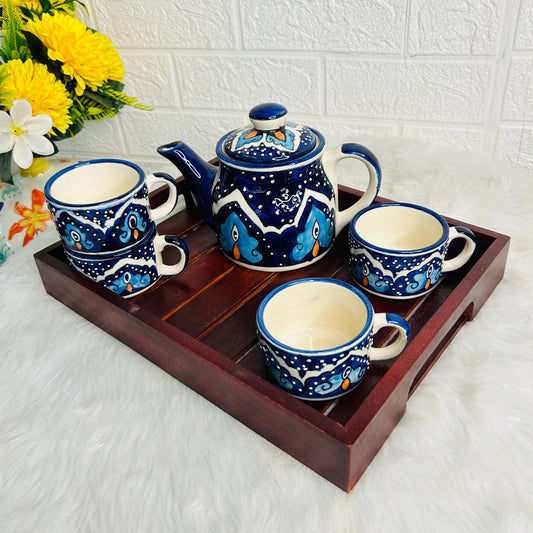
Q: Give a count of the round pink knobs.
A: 0